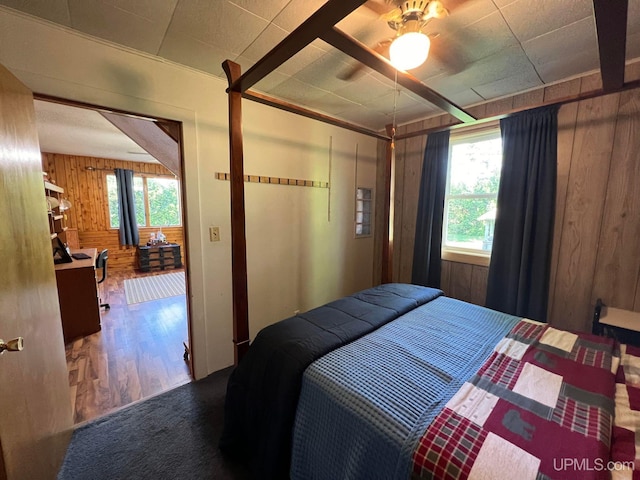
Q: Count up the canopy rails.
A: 5